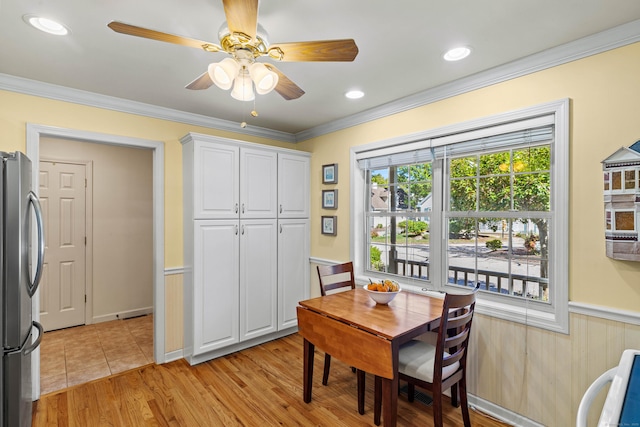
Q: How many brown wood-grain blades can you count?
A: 5